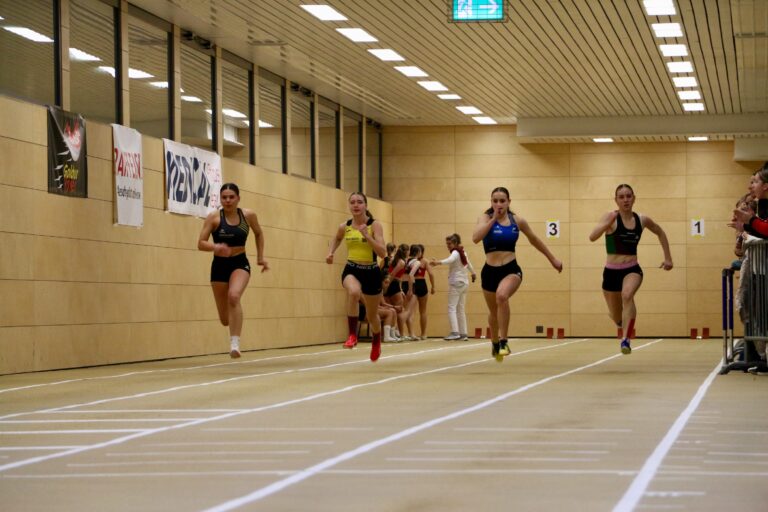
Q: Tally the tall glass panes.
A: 10